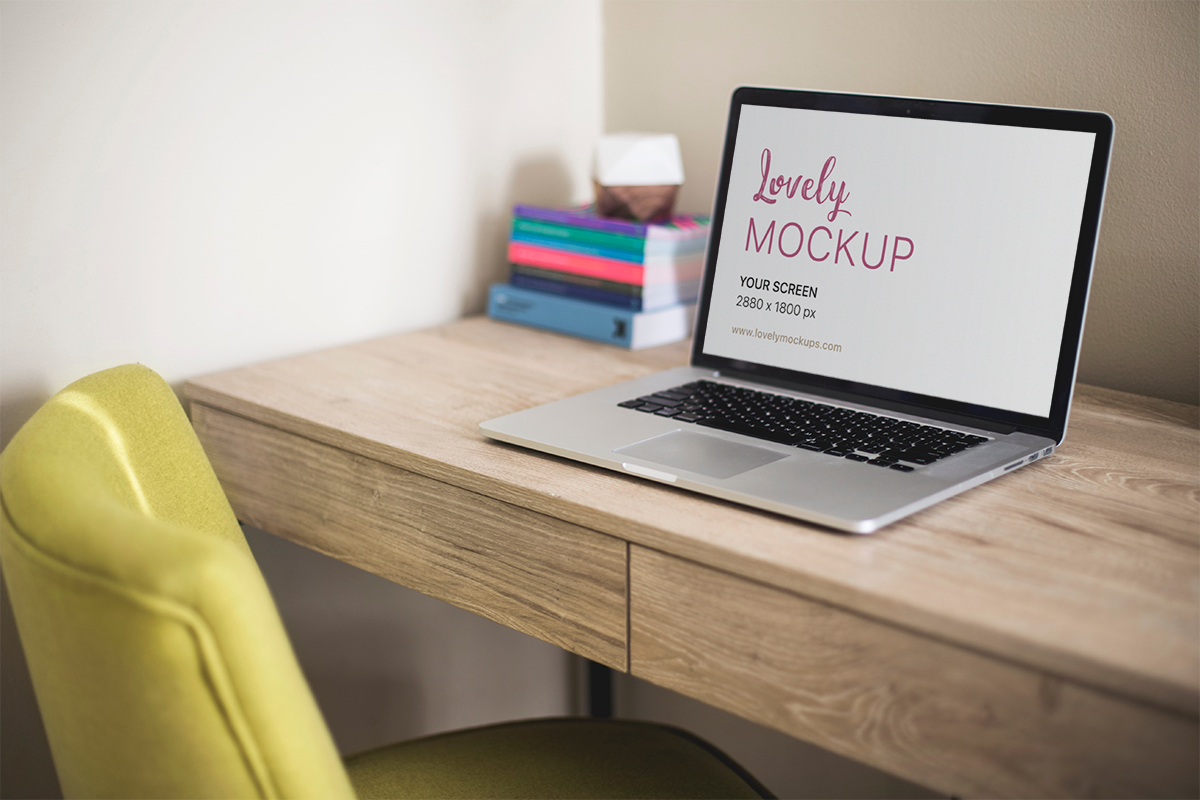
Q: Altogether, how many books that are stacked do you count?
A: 7